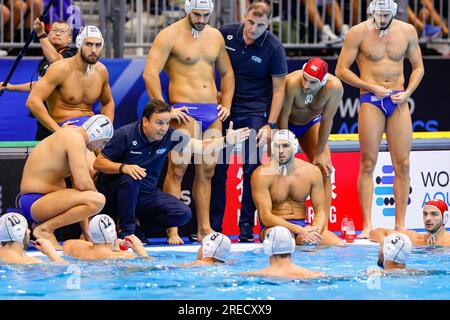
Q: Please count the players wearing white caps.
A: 10